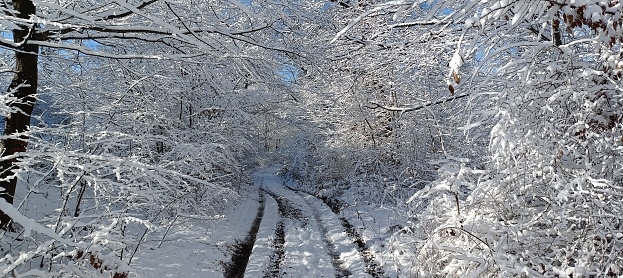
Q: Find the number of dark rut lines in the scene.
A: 4